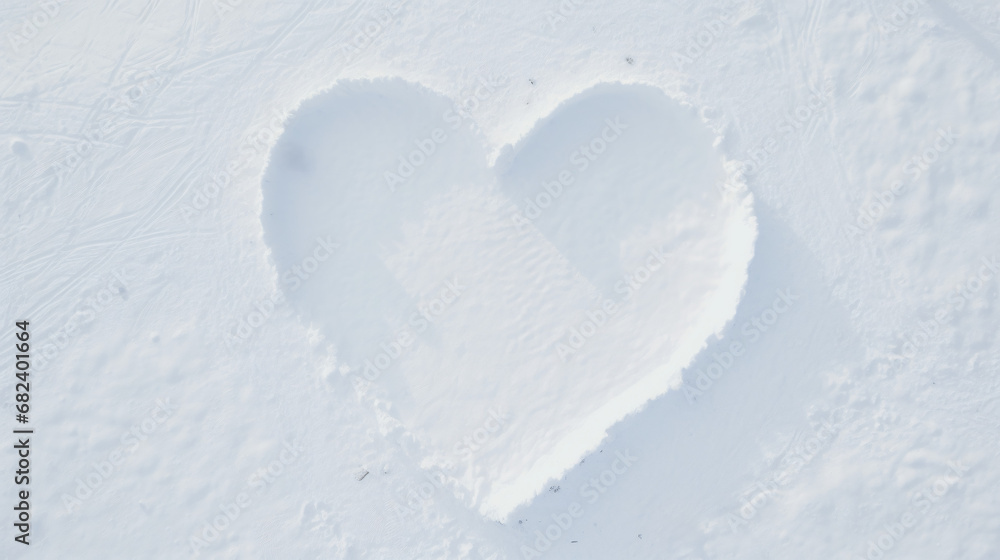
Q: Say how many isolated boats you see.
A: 0